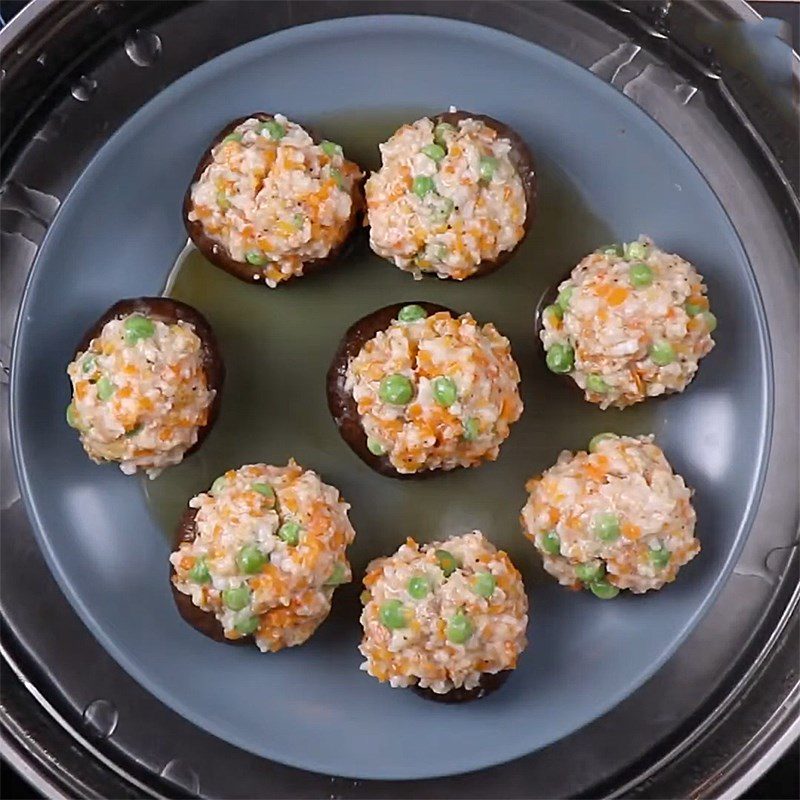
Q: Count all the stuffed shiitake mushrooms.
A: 8